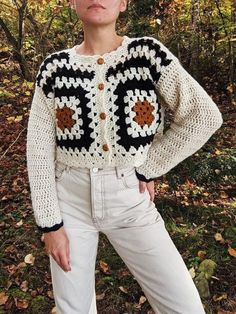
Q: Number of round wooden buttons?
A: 4